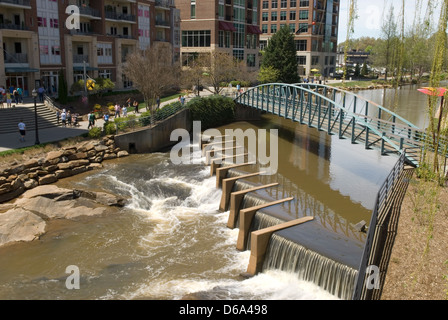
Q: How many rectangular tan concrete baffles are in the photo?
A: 9